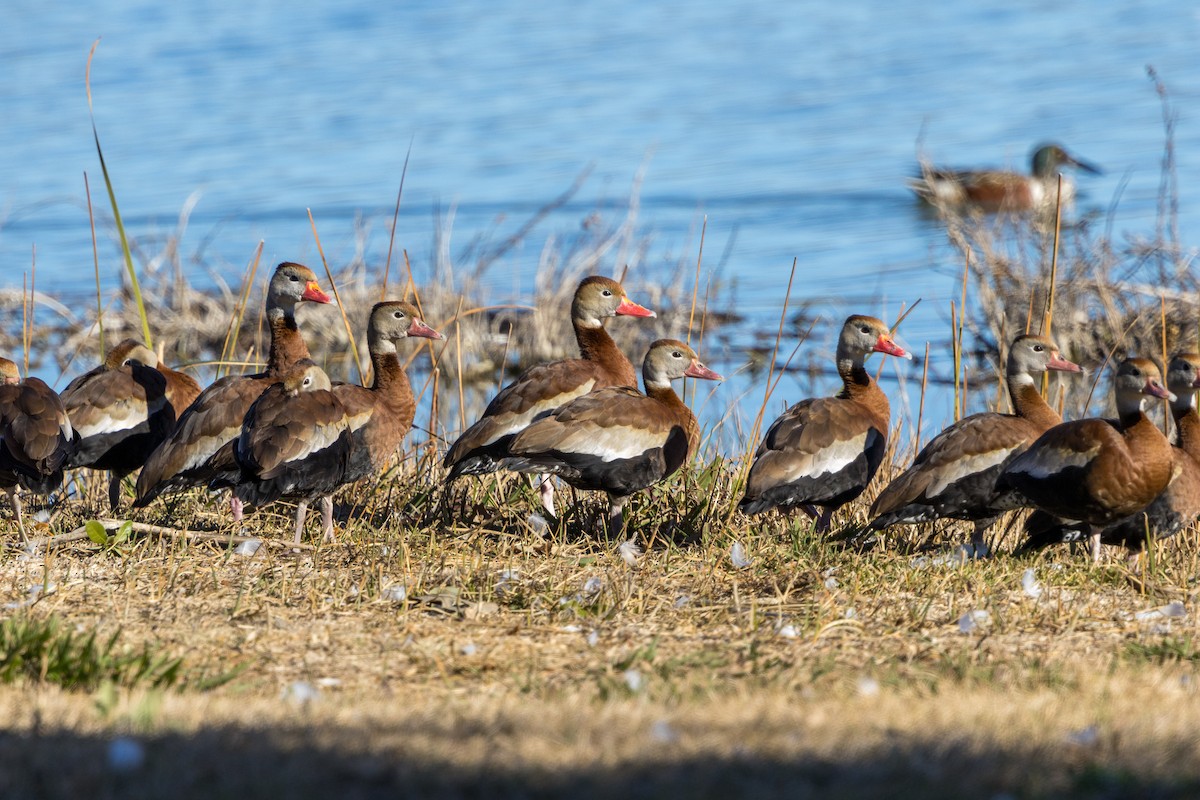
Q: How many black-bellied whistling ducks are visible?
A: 11